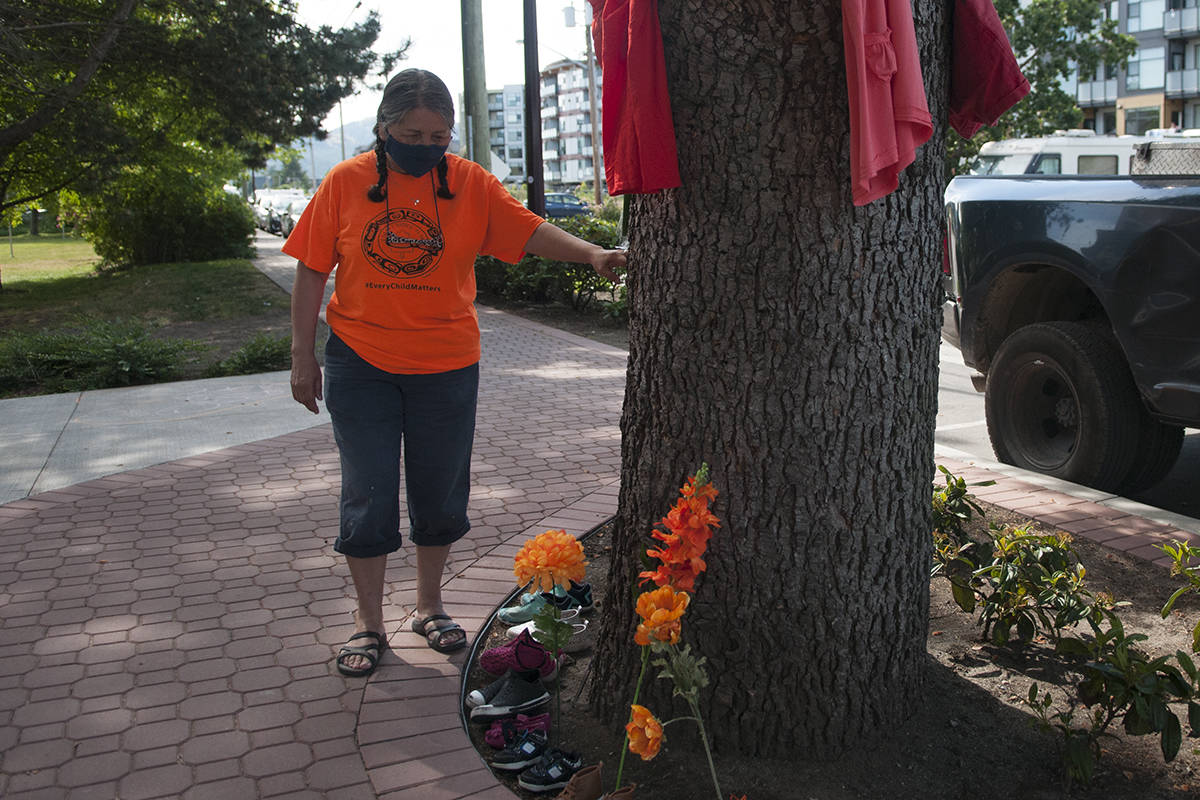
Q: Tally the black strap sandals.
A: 2